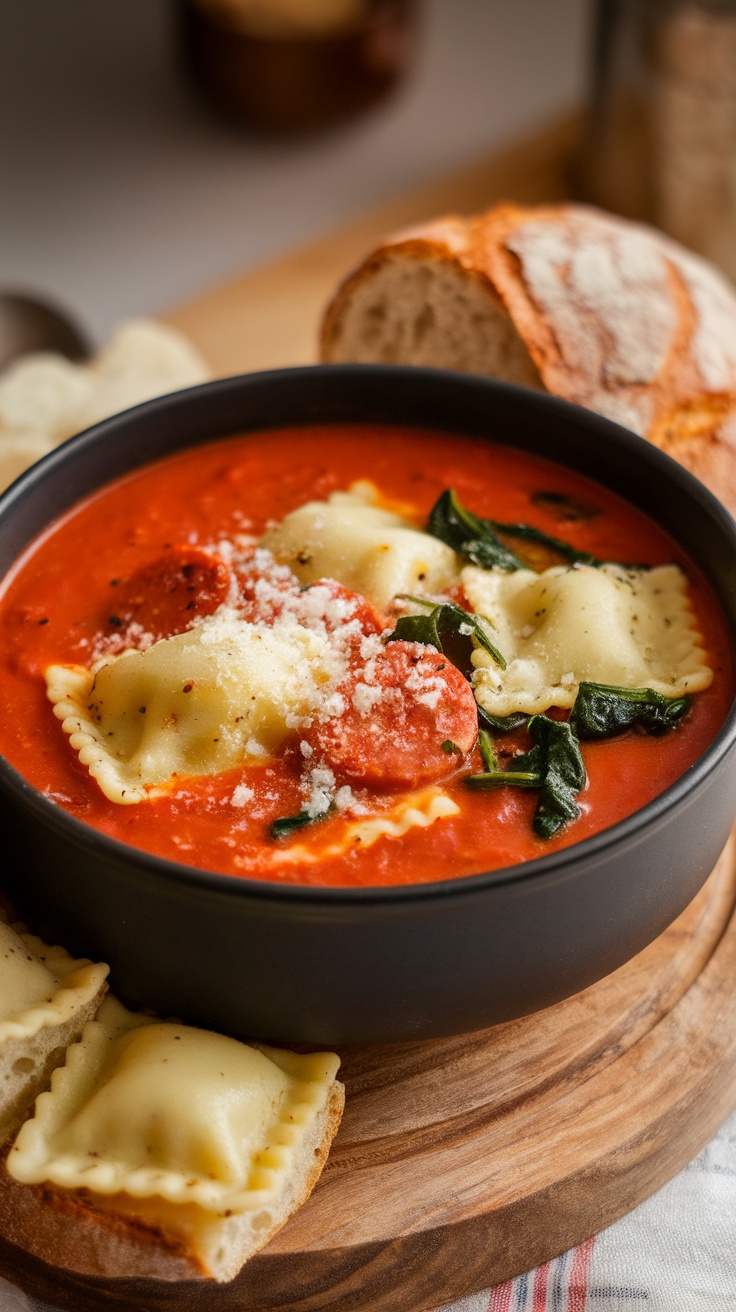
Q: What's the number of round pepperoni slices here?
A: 3